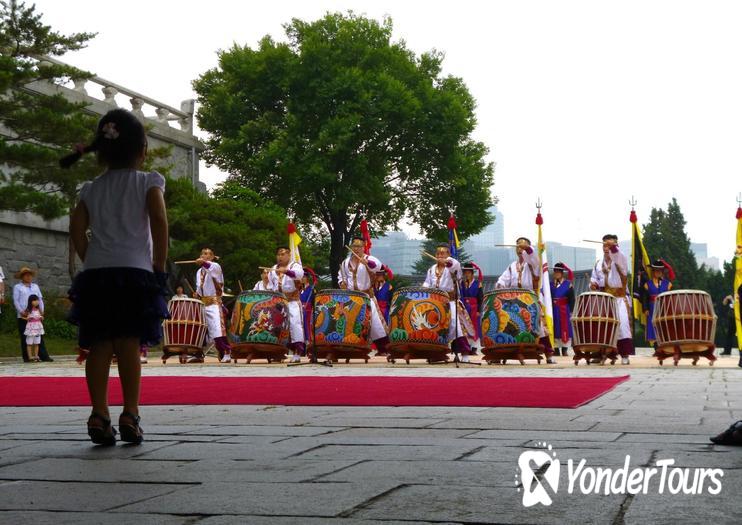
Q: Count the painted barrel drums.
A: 4